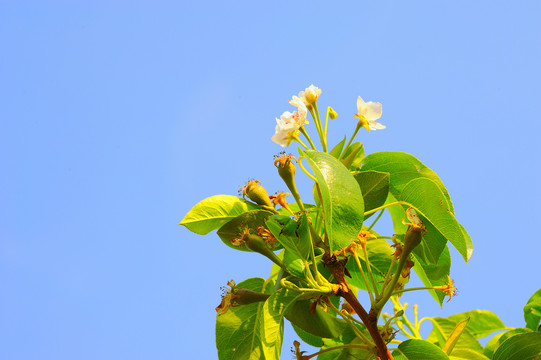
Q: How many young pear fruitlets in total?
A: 5